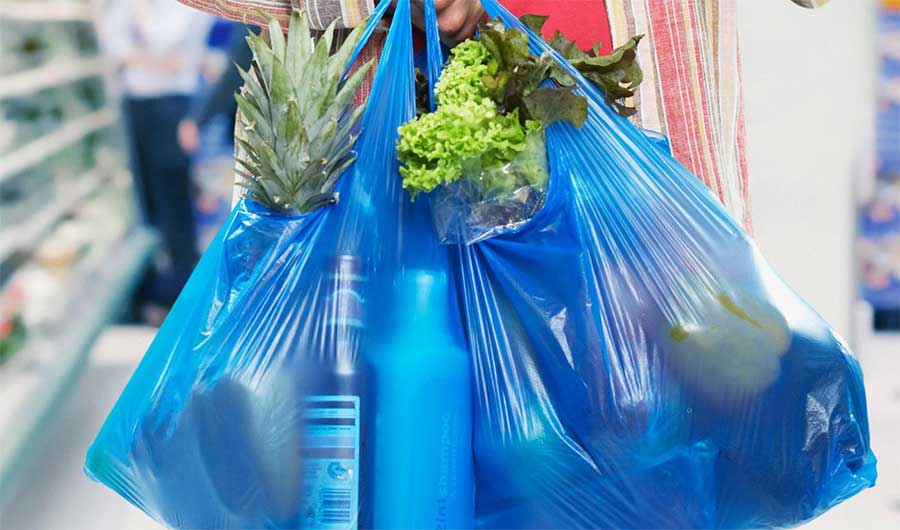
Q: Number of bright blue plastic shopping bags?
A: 2